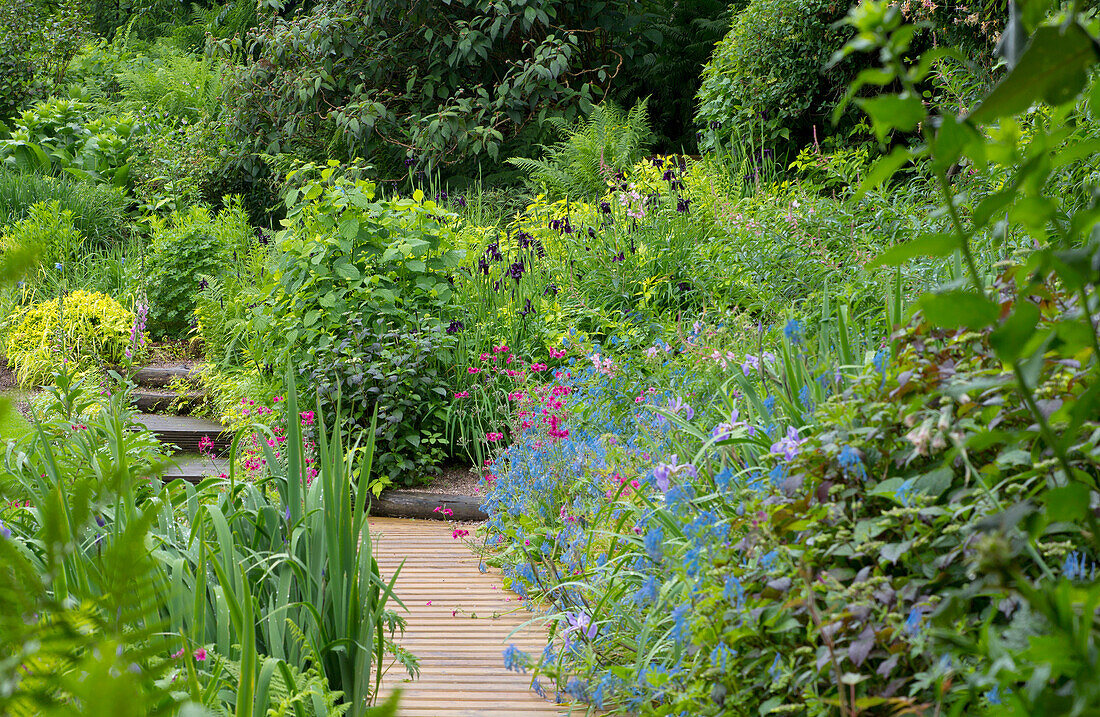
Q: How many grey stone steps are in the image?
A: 4